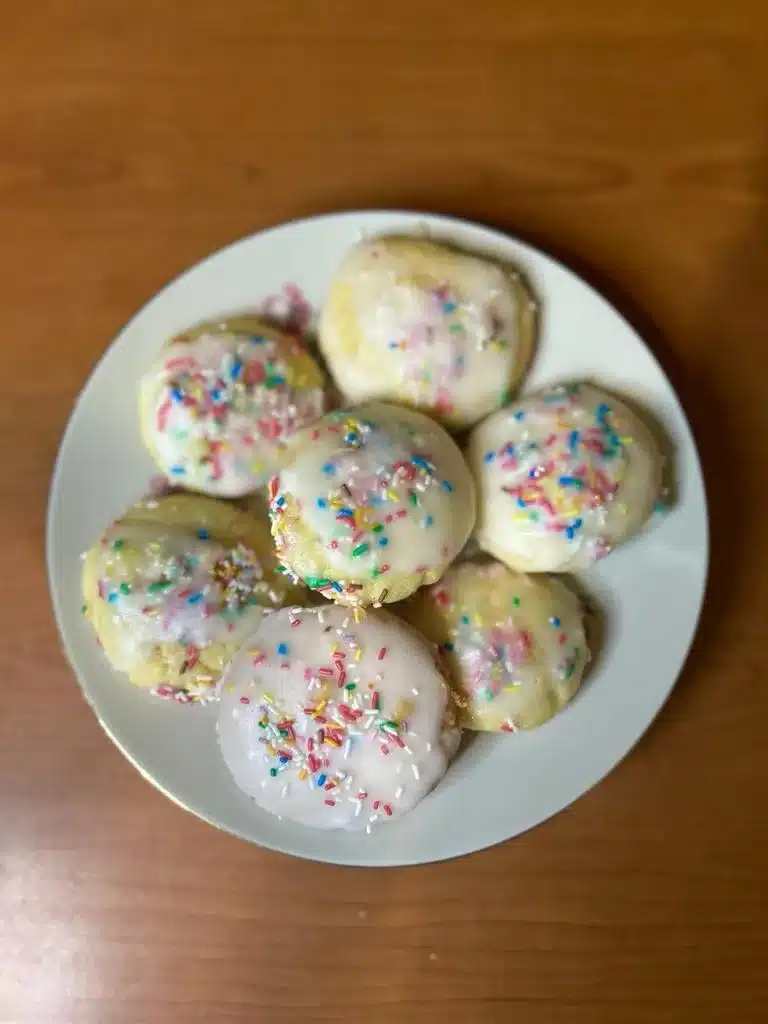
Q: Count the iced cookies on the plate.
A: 7